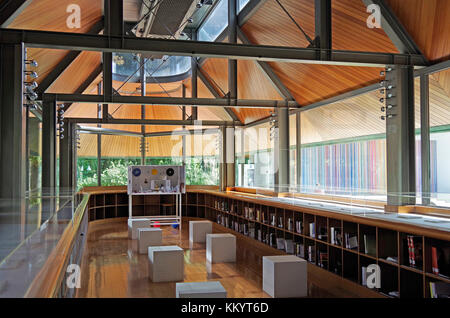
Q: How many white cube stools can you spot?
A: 7